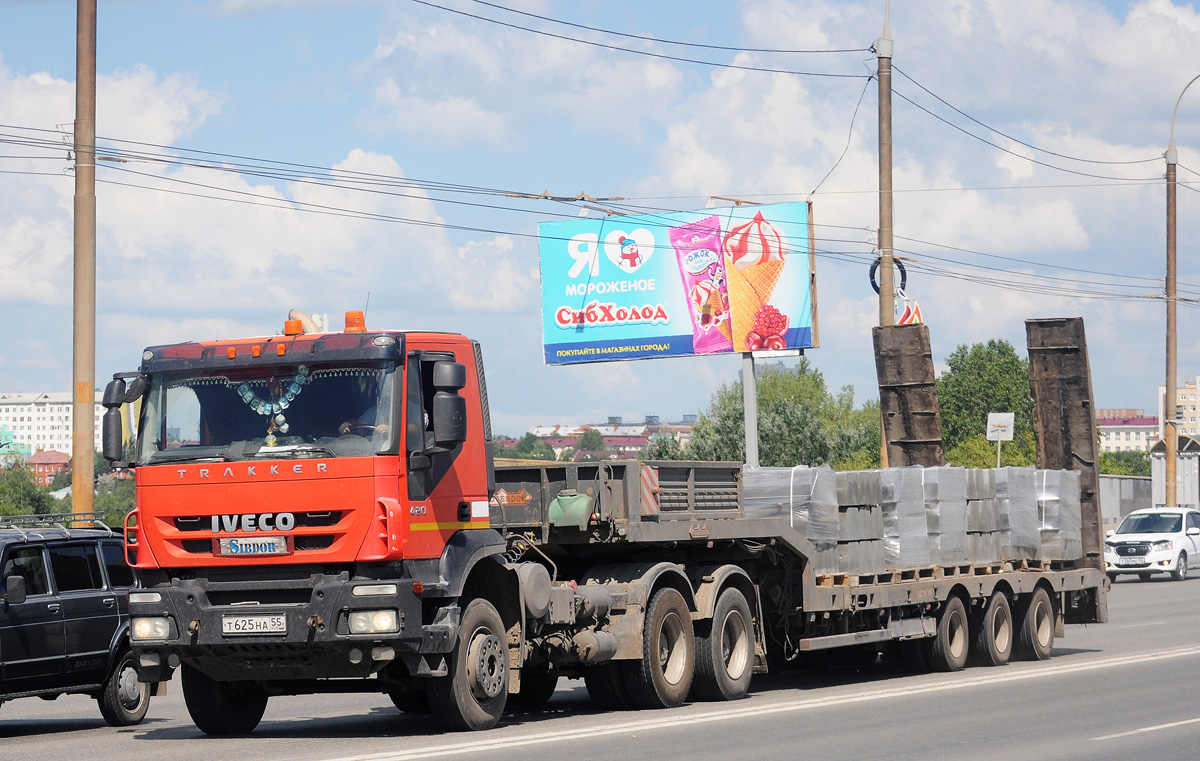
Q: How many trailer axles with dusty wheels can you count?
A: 3